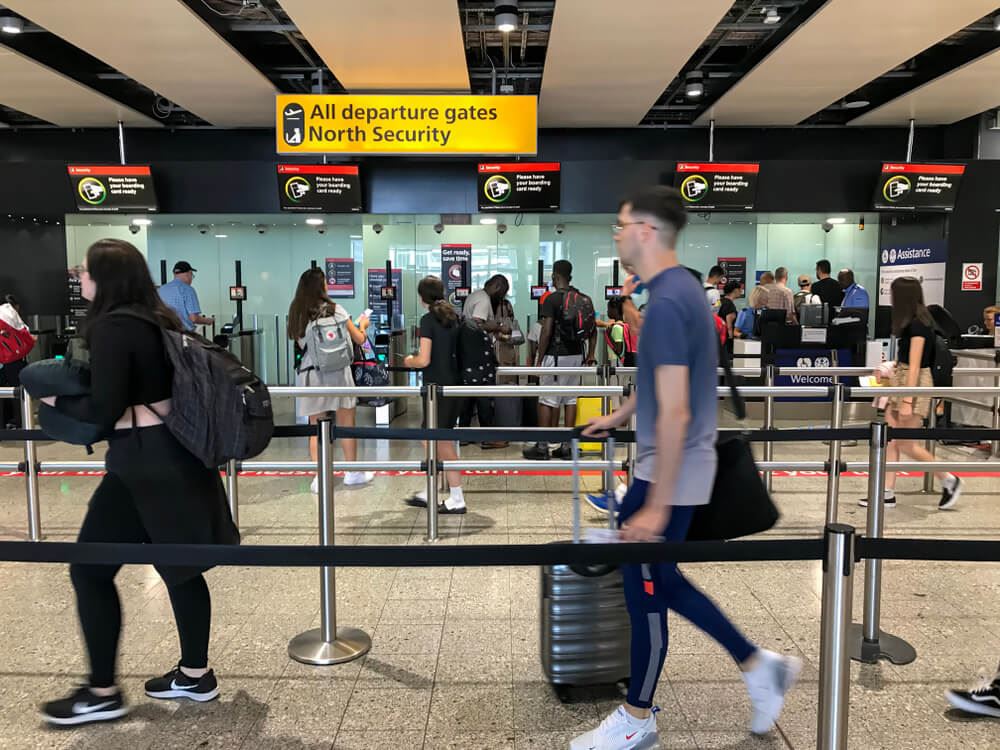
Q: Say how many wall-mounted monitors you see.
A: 5